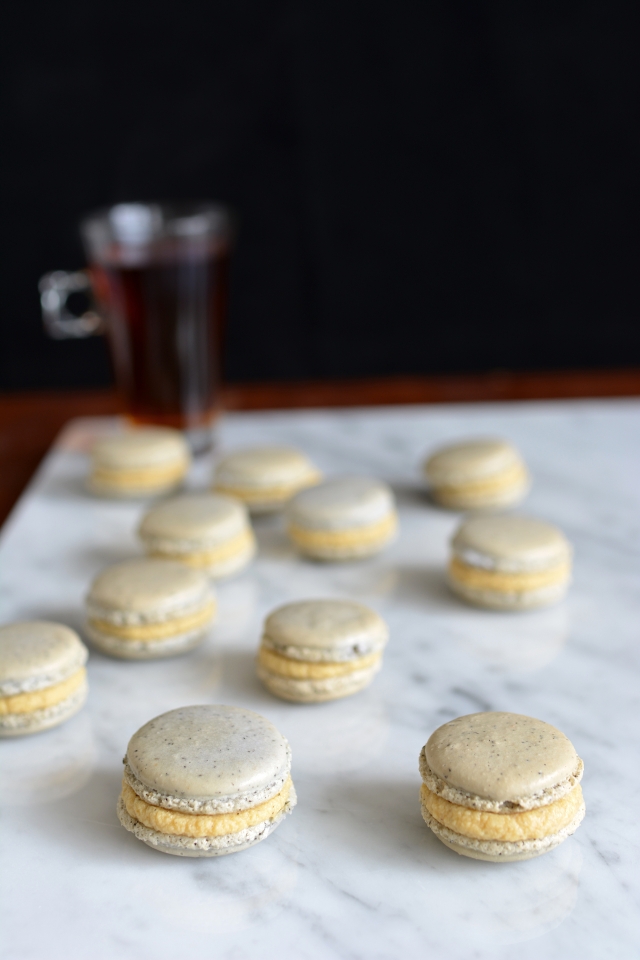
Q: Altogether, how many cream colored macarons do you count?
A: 11